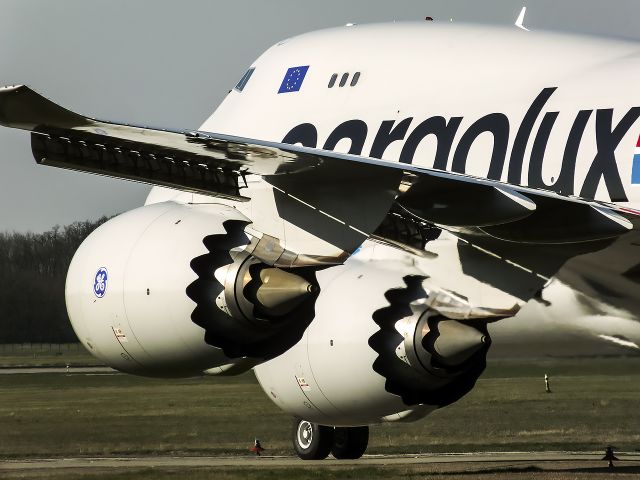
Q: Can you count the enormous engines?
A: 2